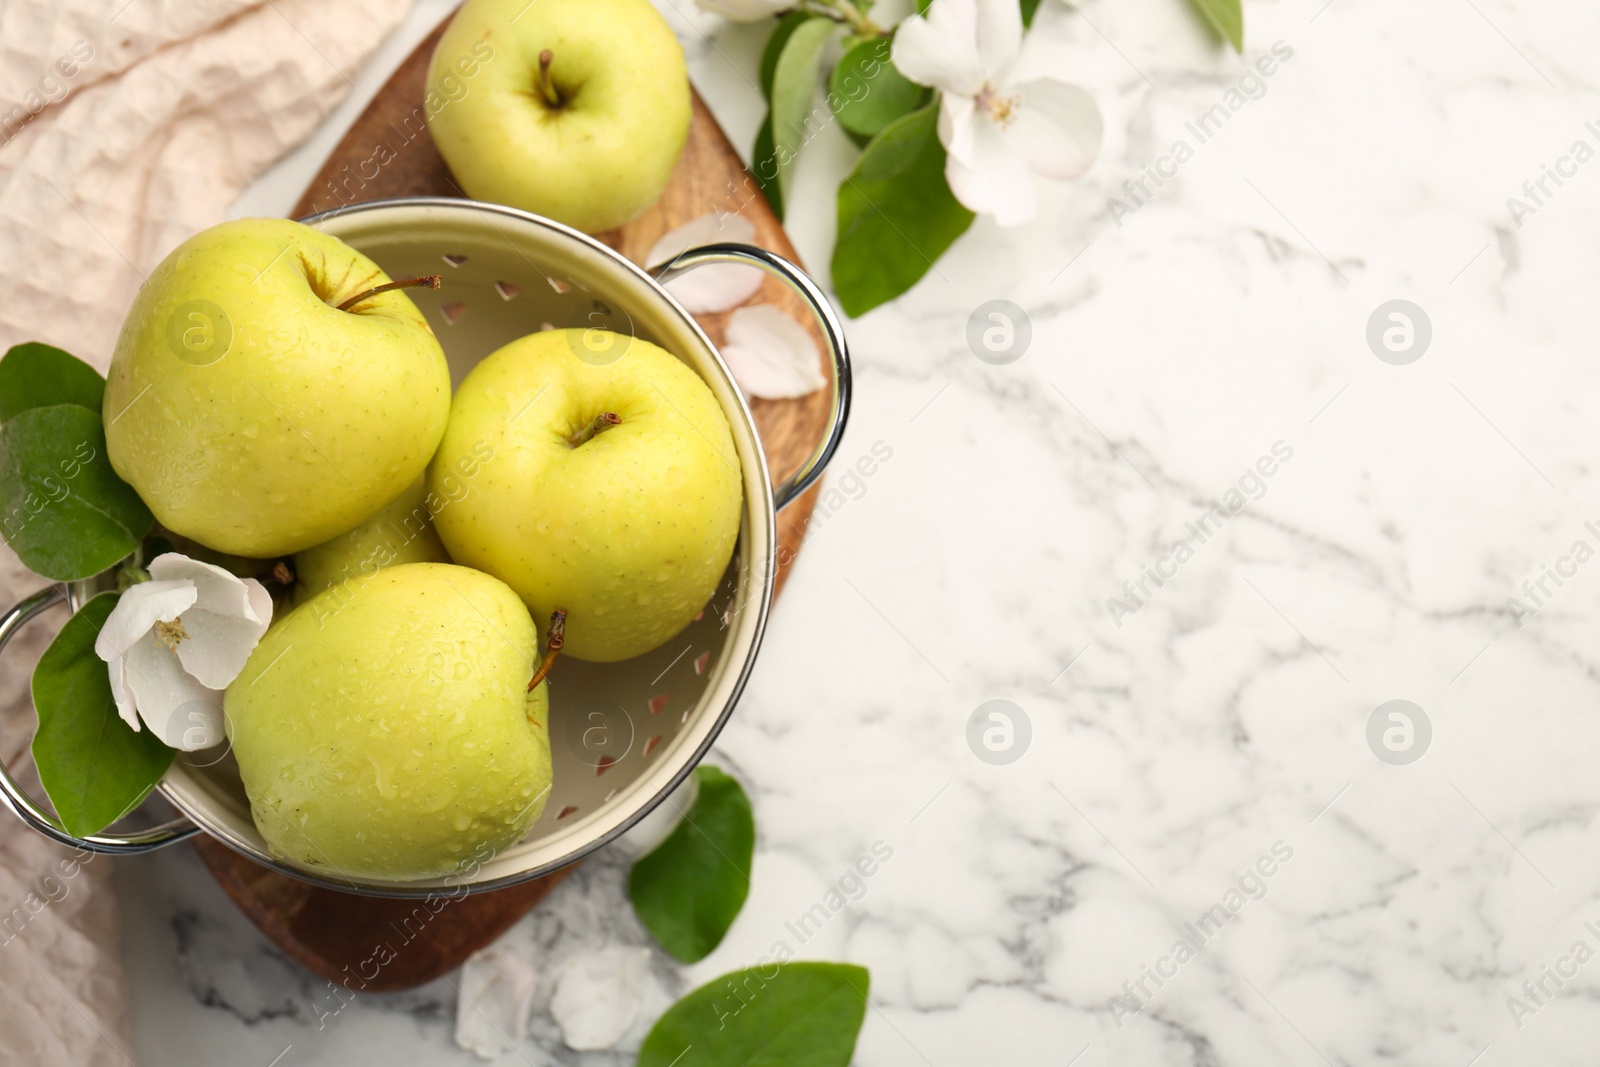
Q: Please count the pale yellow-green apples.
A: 5